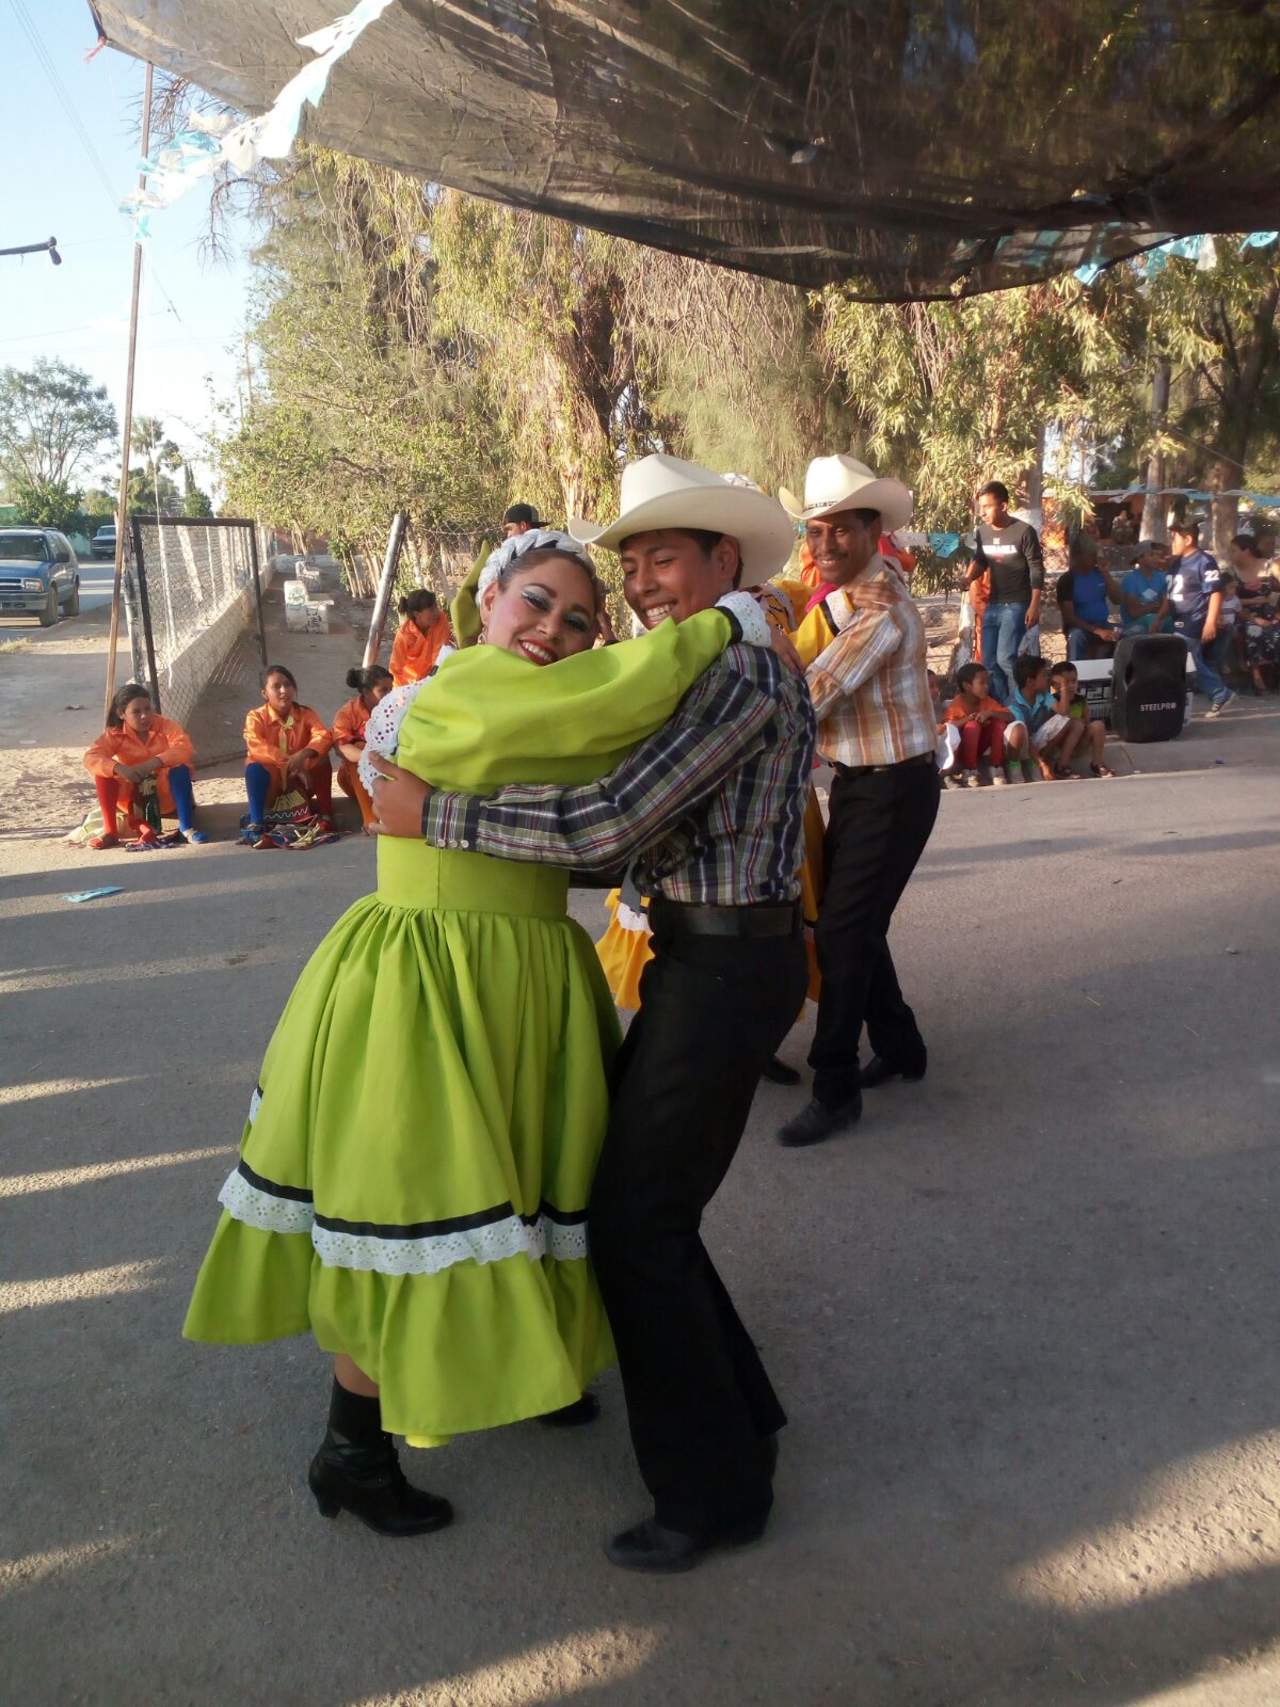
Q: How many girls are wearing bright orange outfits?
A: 4